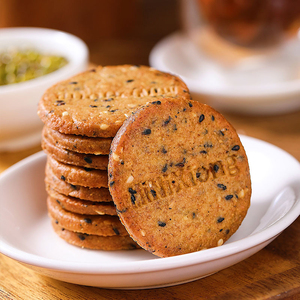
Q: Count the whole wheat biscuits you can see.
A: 9